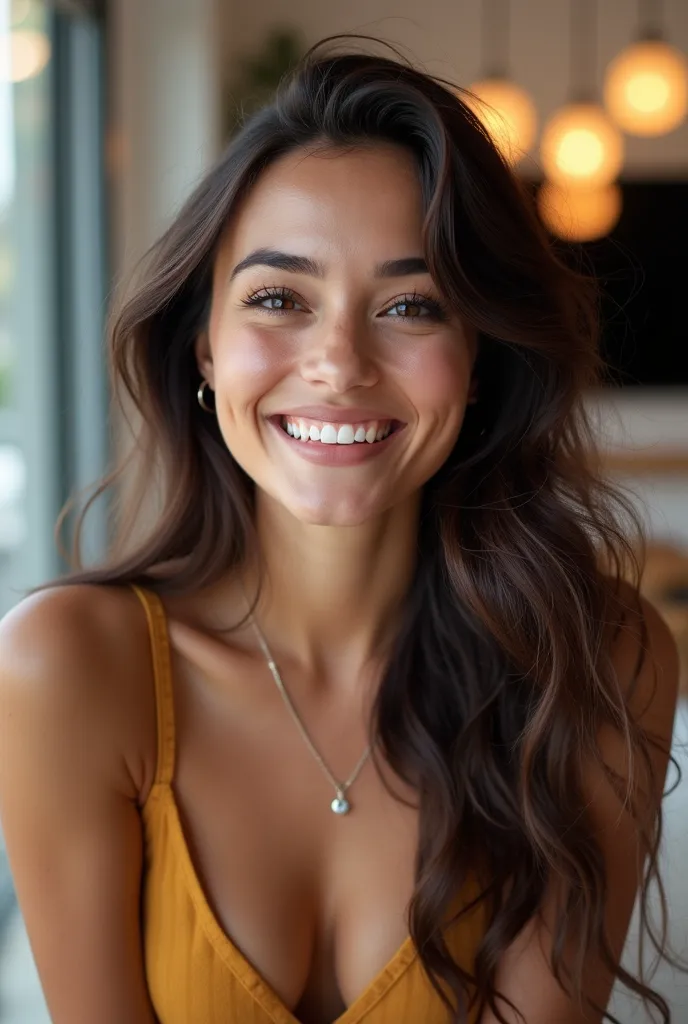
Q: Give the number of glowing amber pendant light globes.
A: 4